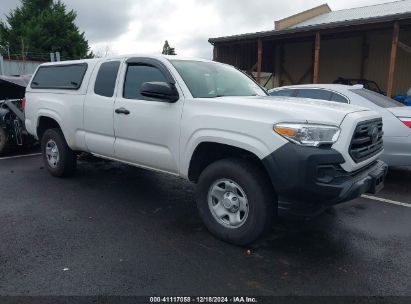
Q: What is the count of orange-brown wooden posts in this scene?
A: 3